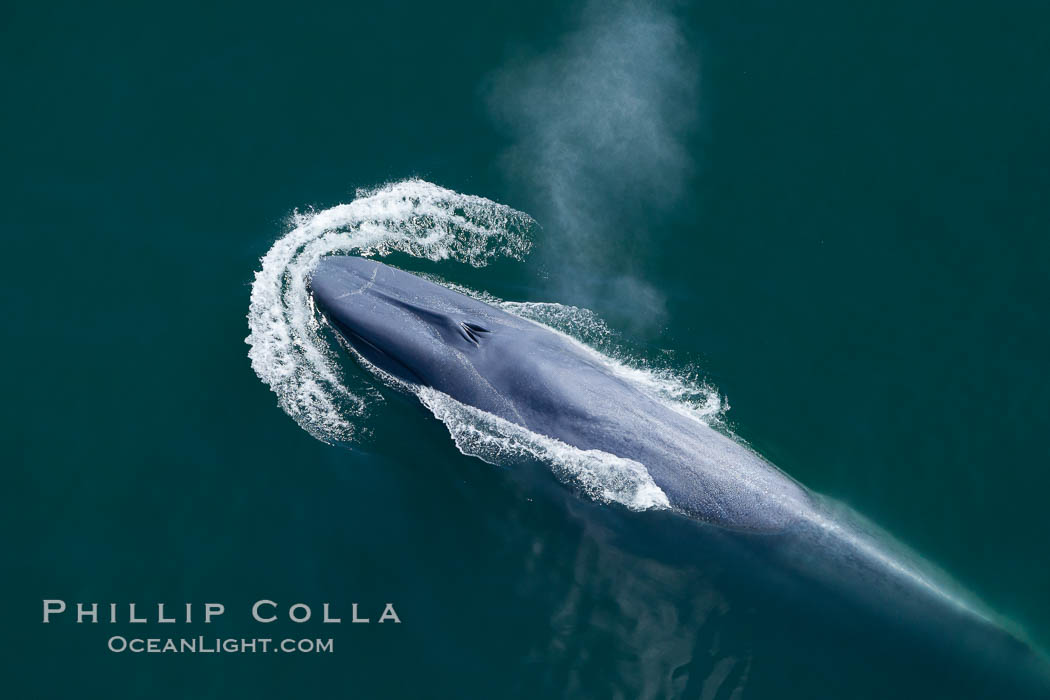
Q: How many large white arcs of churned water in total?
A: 1